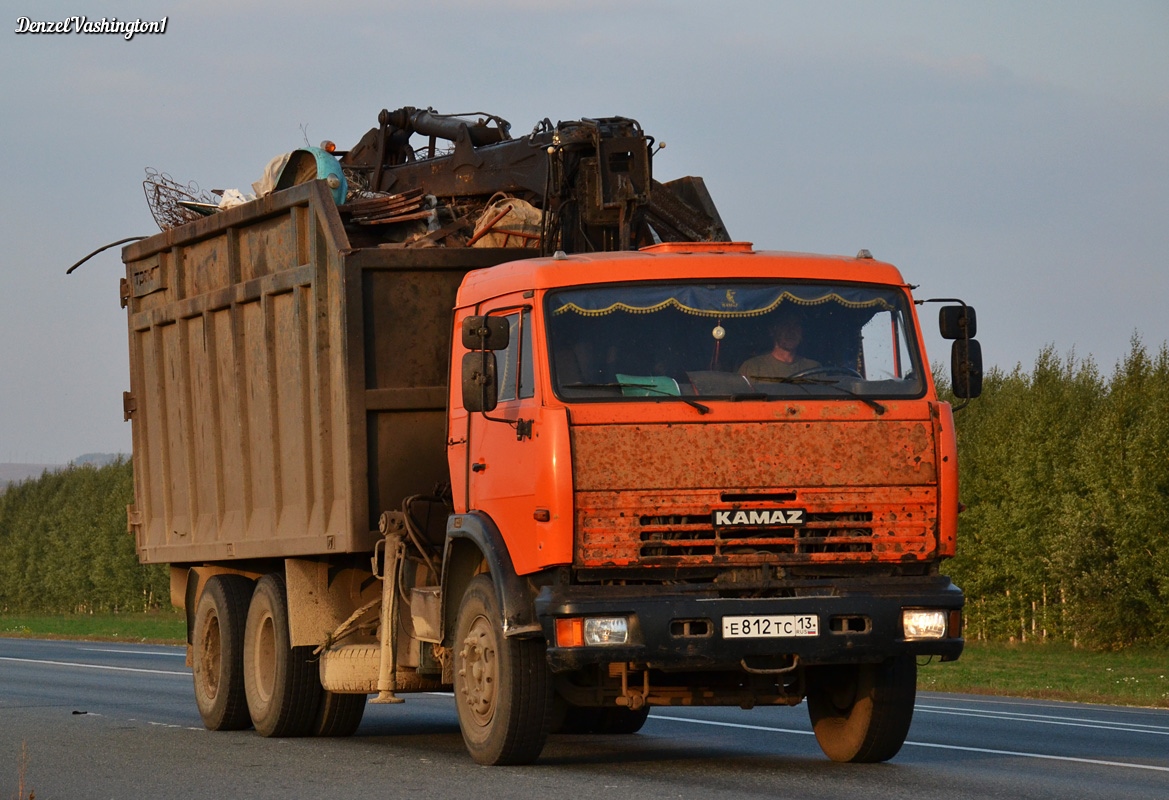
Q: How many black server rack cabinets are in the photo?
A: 0